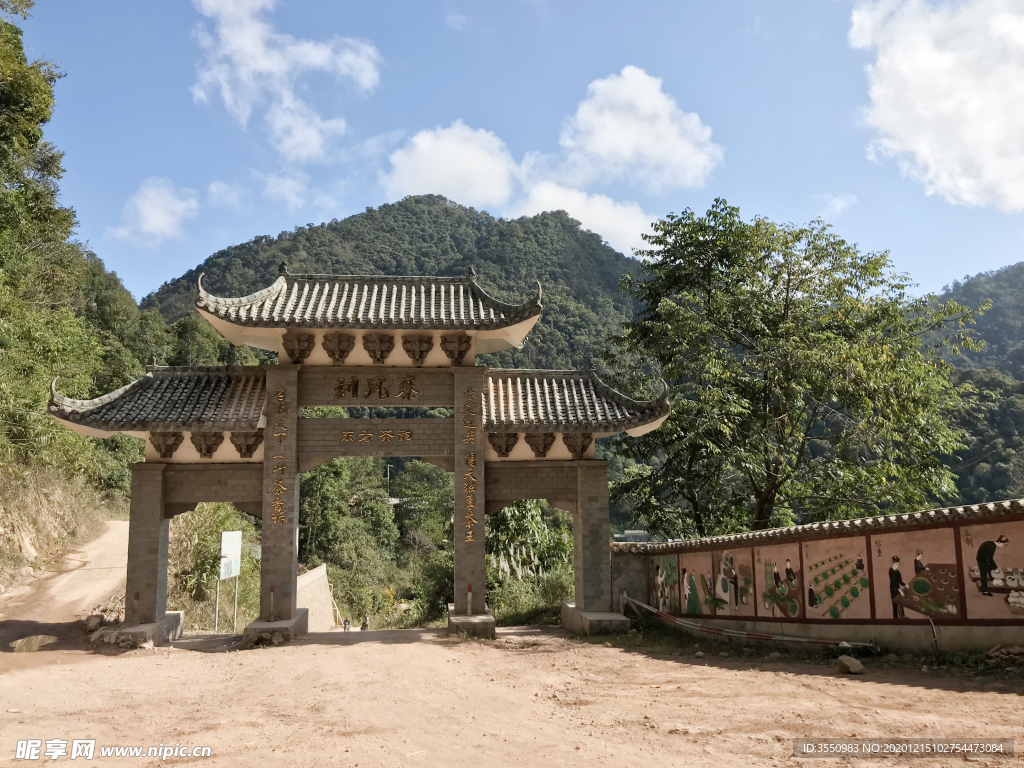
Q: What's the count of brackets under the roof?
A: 11